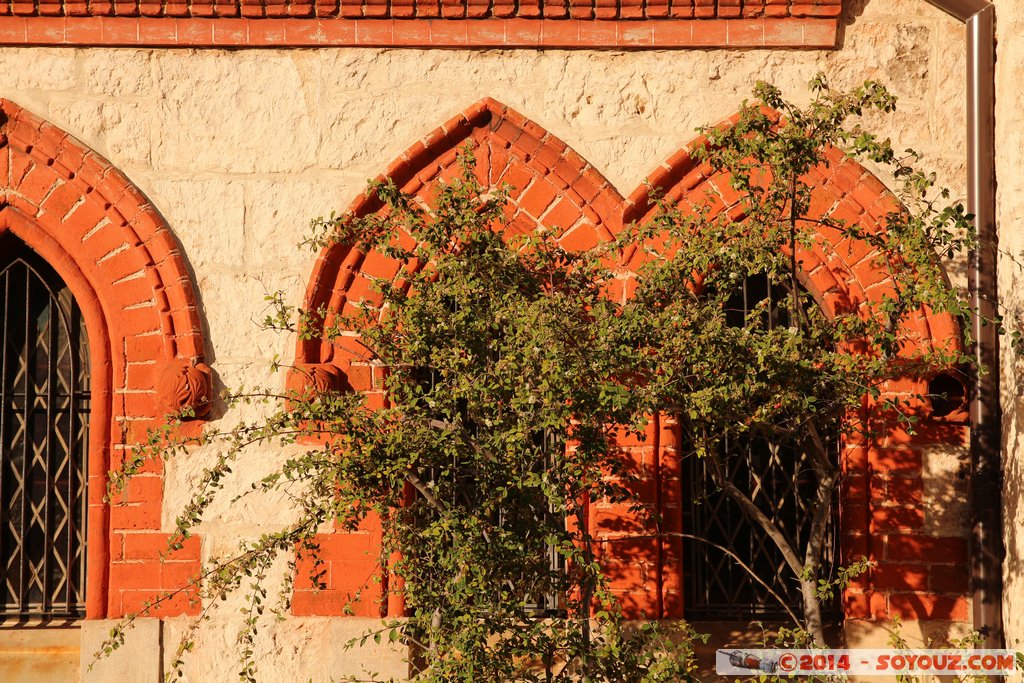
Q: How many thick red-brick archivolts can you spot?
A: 3